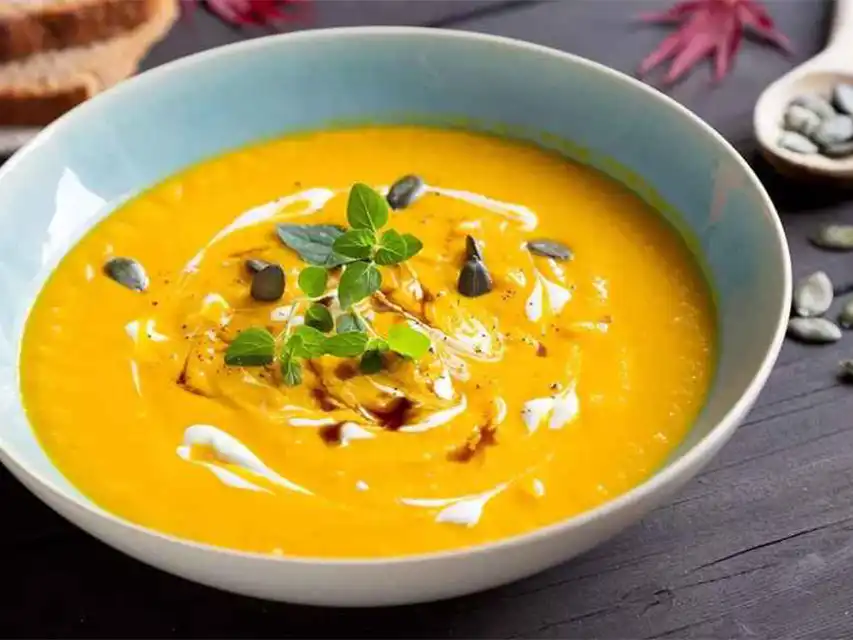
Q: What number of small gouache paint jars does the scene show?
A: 0